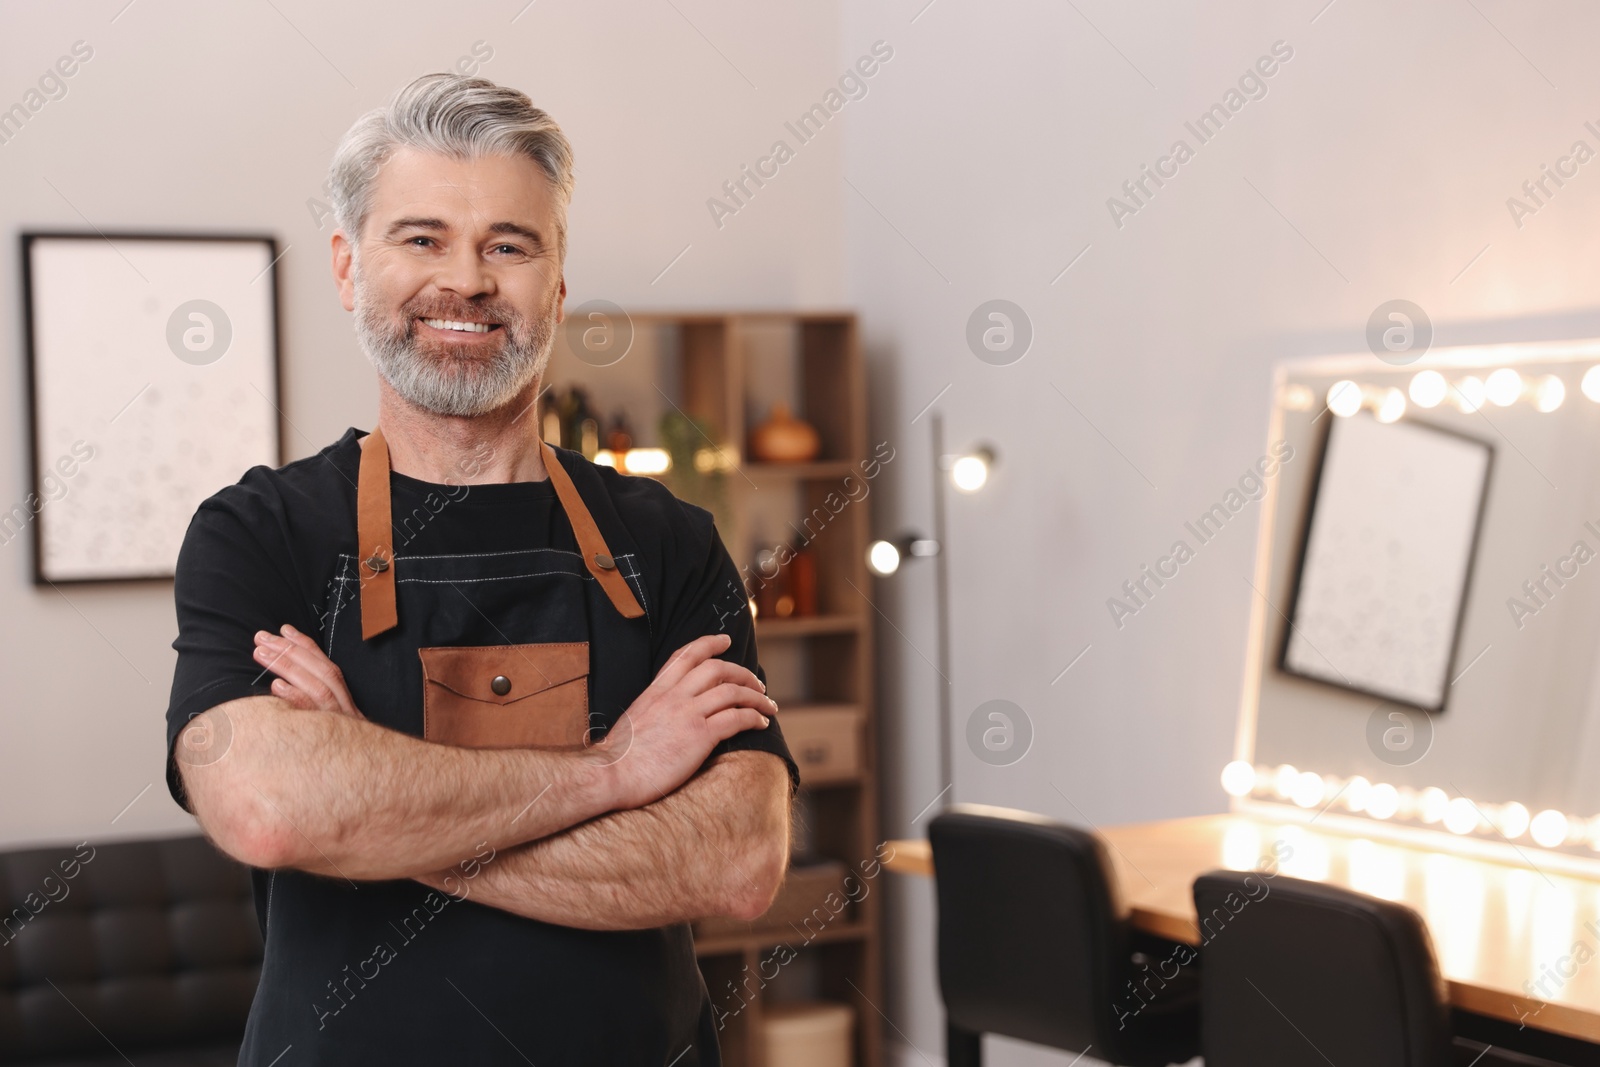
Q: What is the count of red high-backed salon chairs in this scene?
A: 0